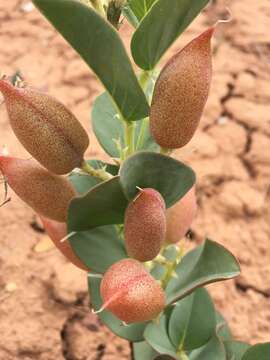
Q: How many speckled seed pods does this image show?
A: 7